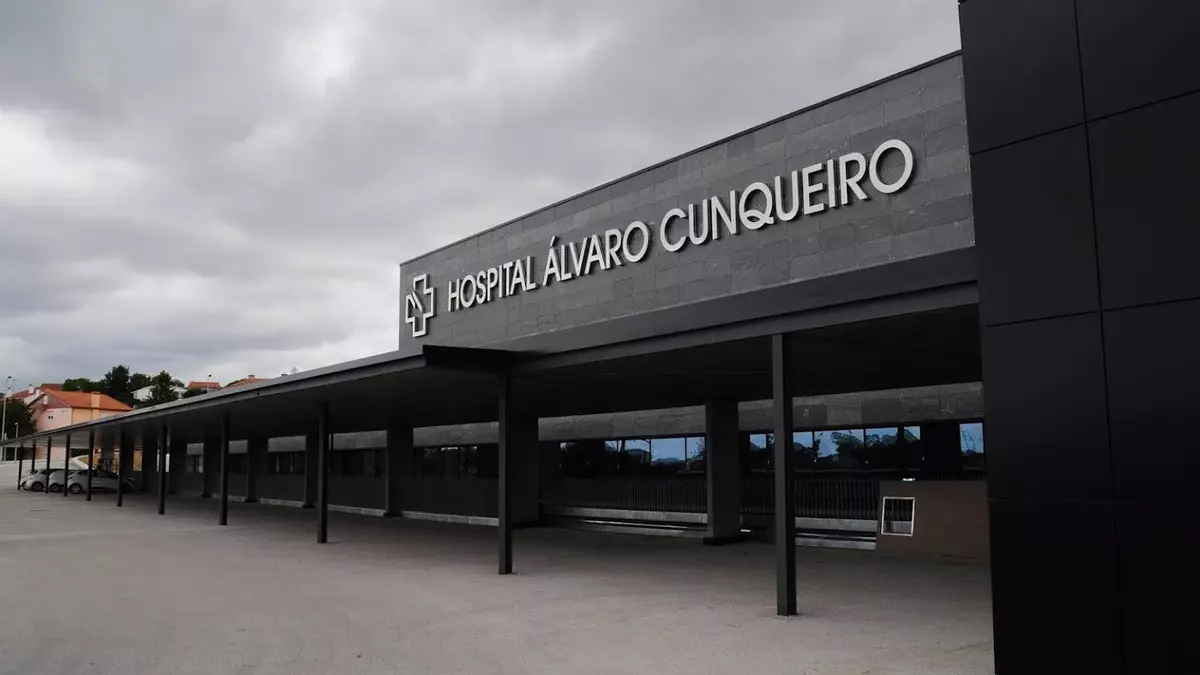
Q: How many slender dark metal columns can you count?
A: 11